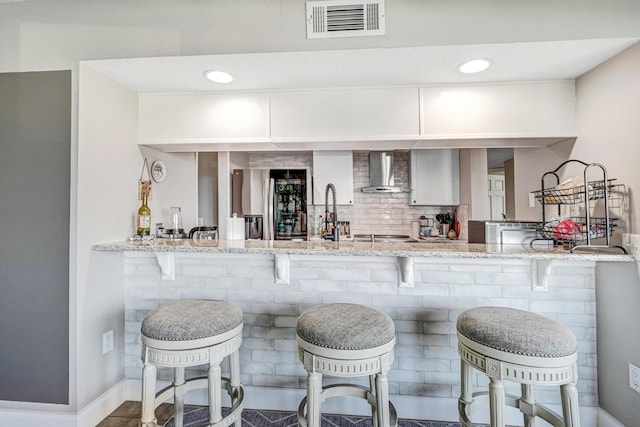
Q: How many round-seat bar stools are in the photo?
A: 3